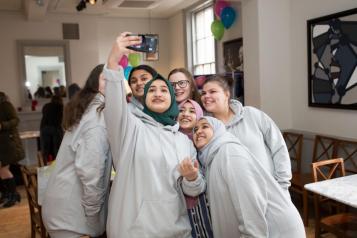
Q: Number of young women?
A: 7